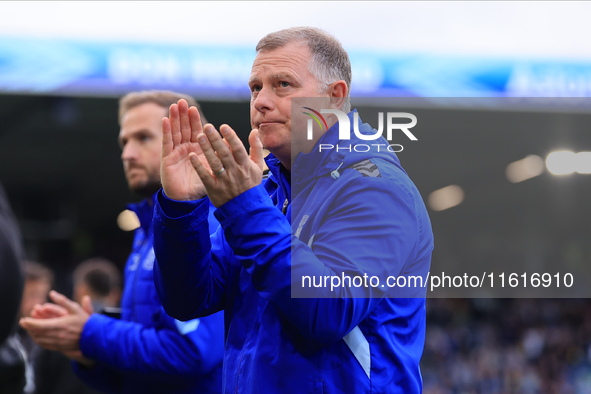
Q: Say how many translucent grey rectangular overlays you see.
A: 1